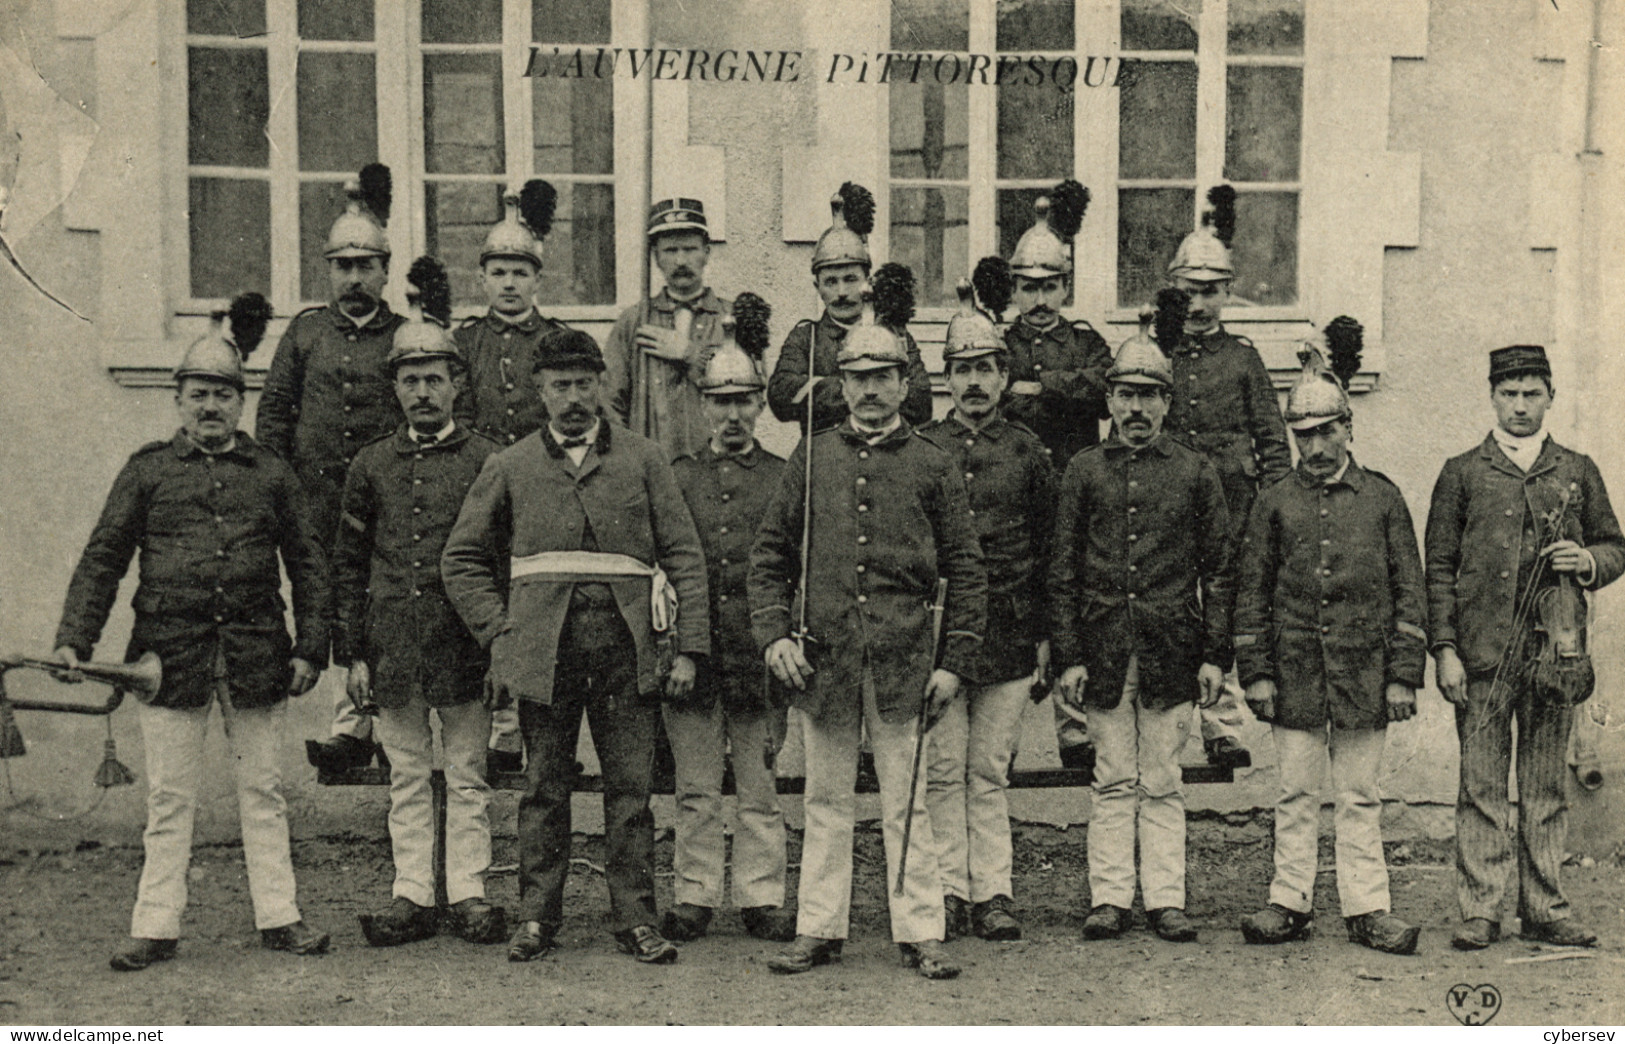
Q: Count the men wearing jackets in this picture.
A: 15